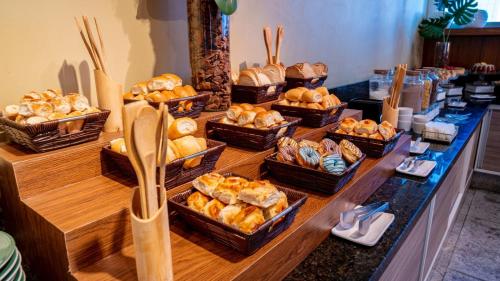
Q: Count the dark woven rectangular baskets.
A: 10